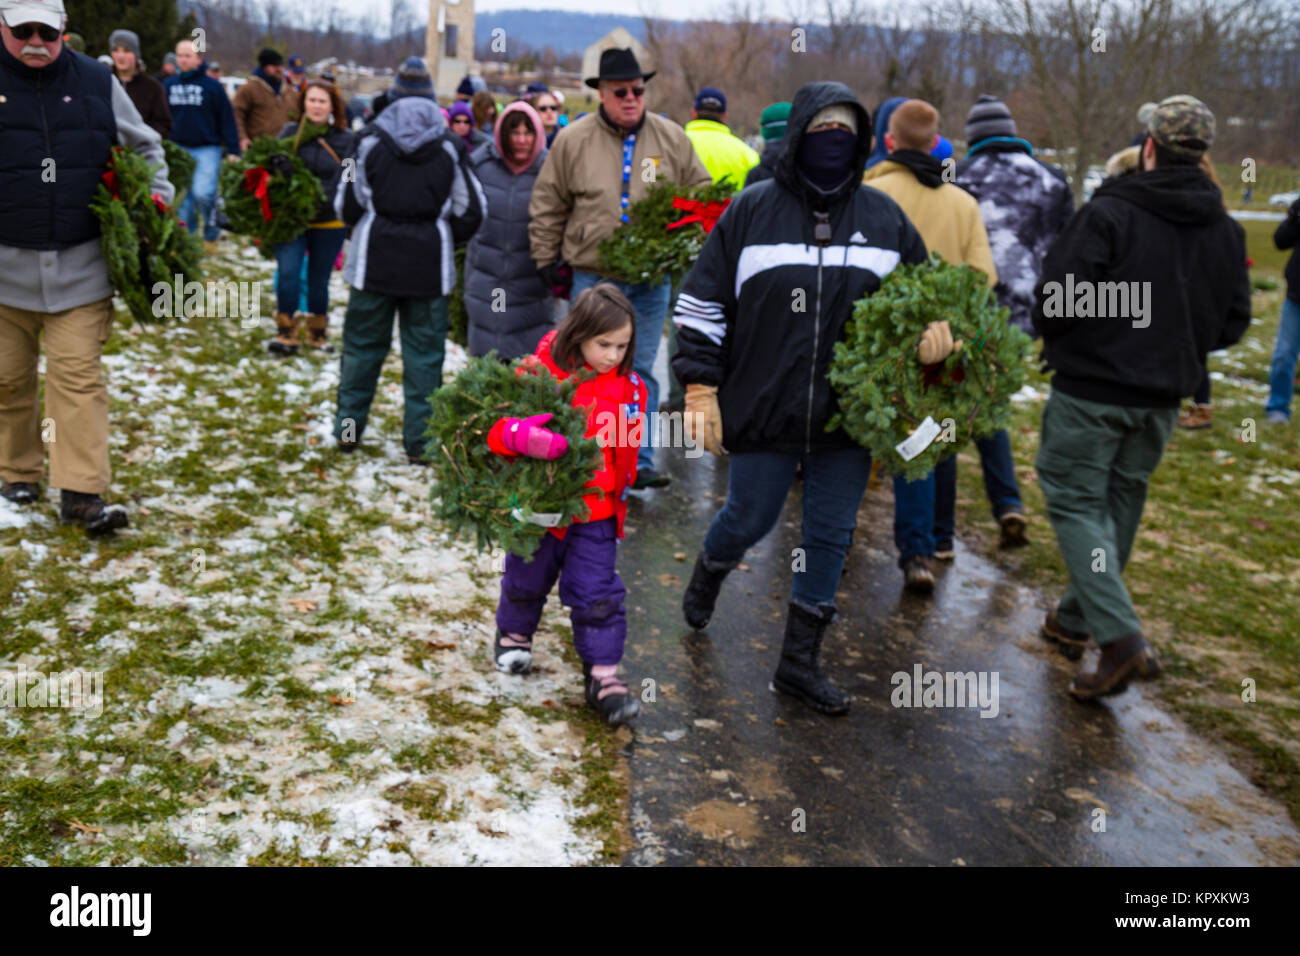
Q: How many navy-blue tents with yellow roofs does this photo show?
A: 0